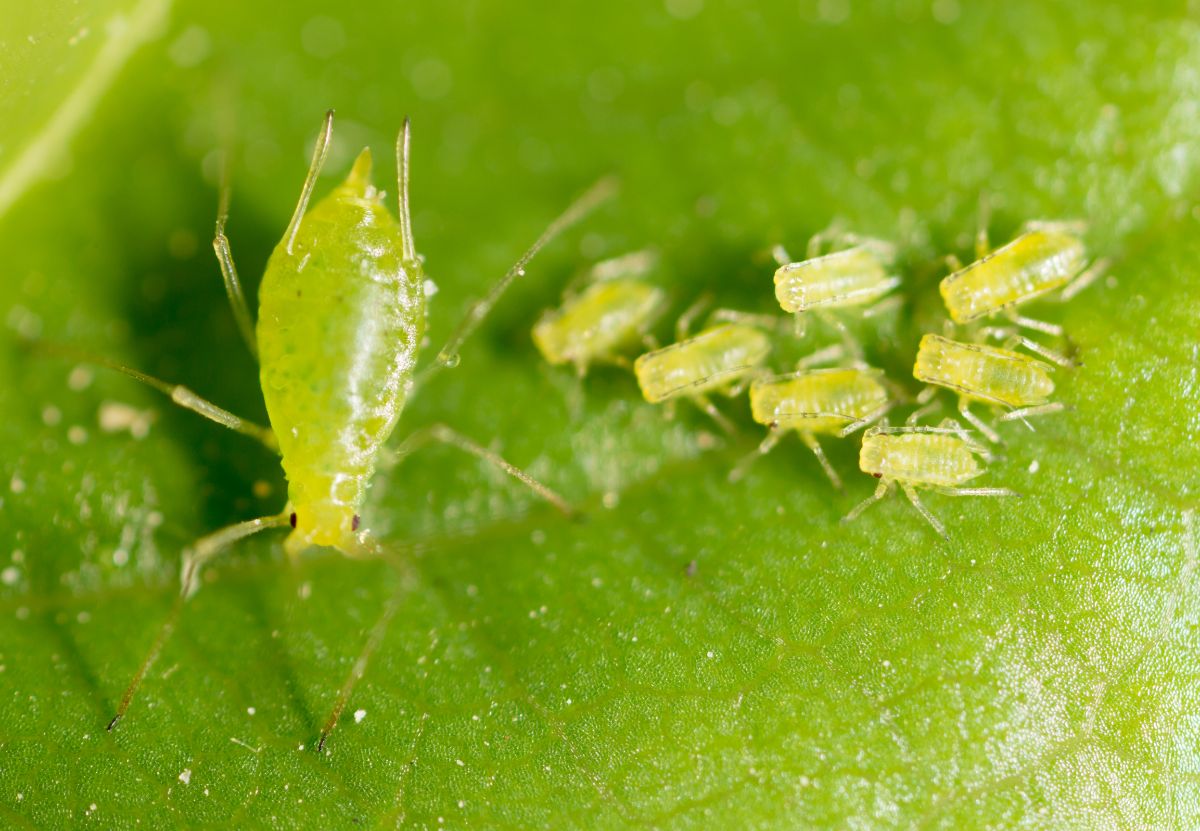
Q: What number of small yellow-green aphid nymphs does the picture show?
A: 7